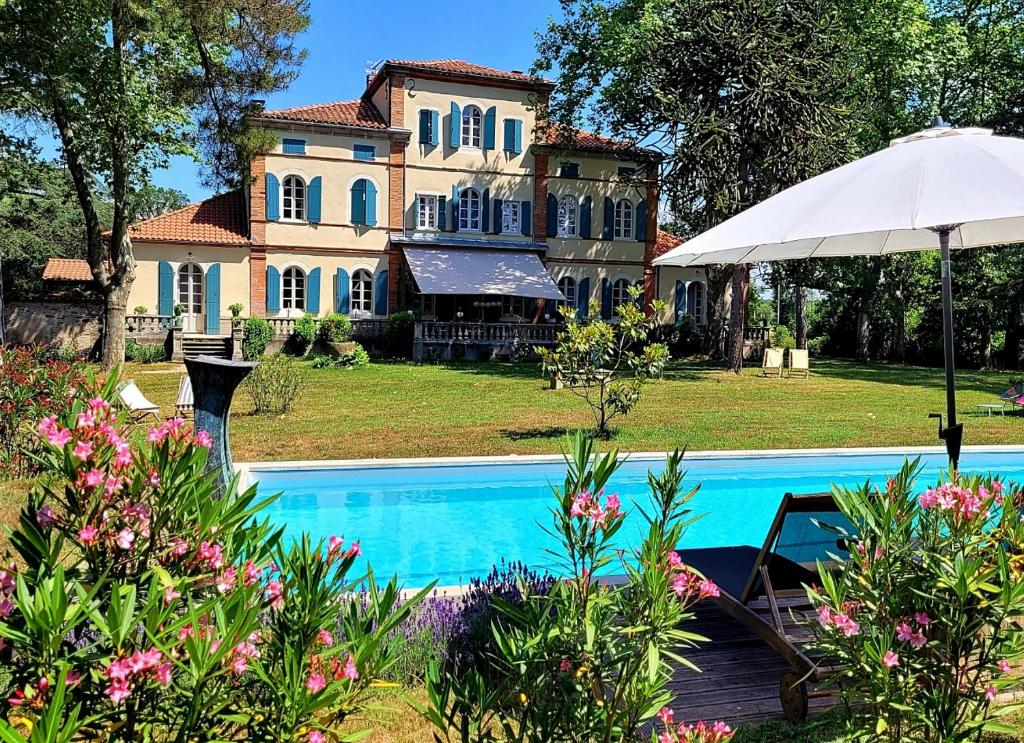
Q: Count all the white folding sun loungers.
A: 4